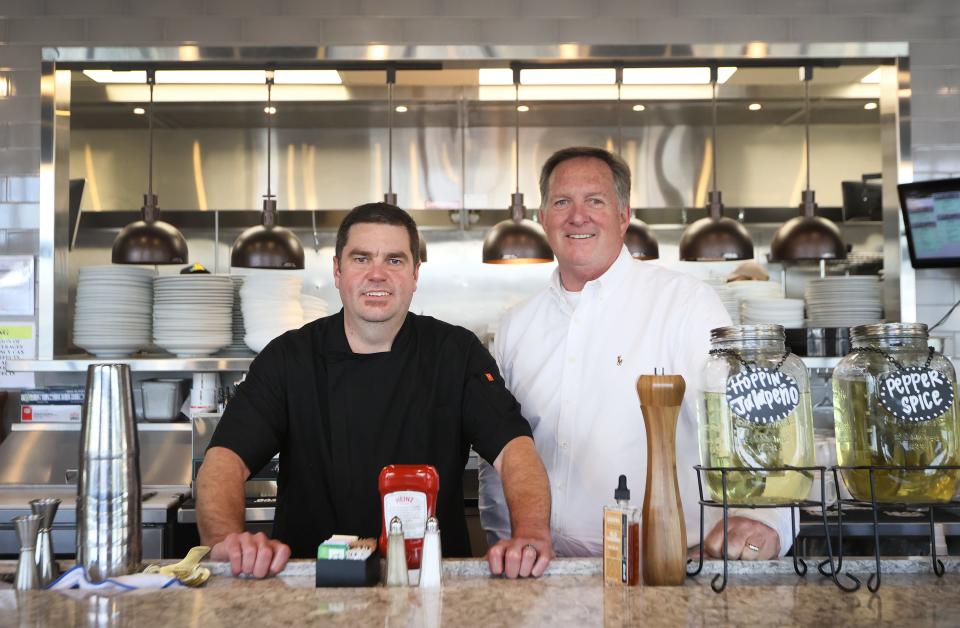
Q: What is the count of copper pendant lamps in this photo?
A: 7